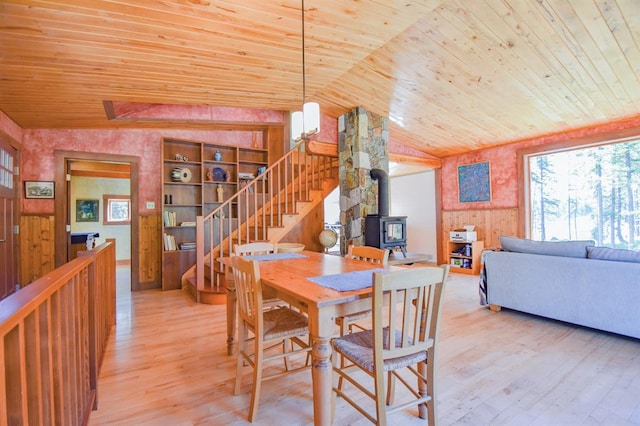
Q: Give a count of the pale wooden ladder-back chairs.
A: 4